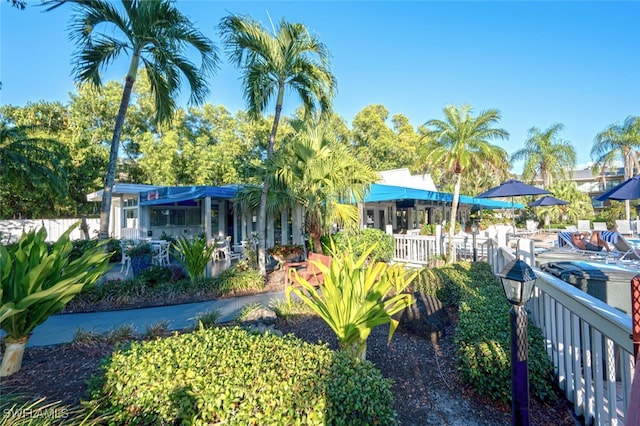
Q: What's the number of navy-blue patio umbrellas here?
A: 3